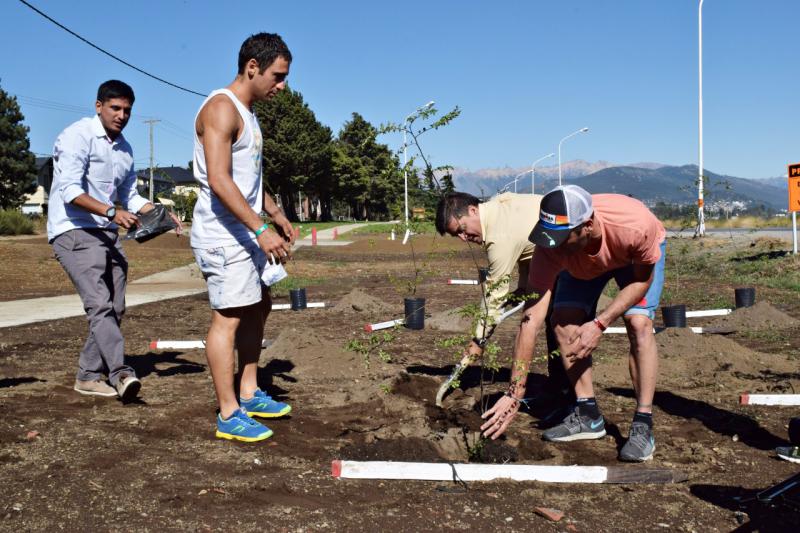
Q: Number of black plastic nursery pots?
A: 5